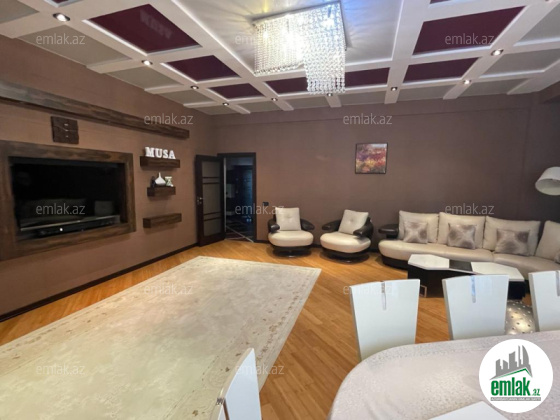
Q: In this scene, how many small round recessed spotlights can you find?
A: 9